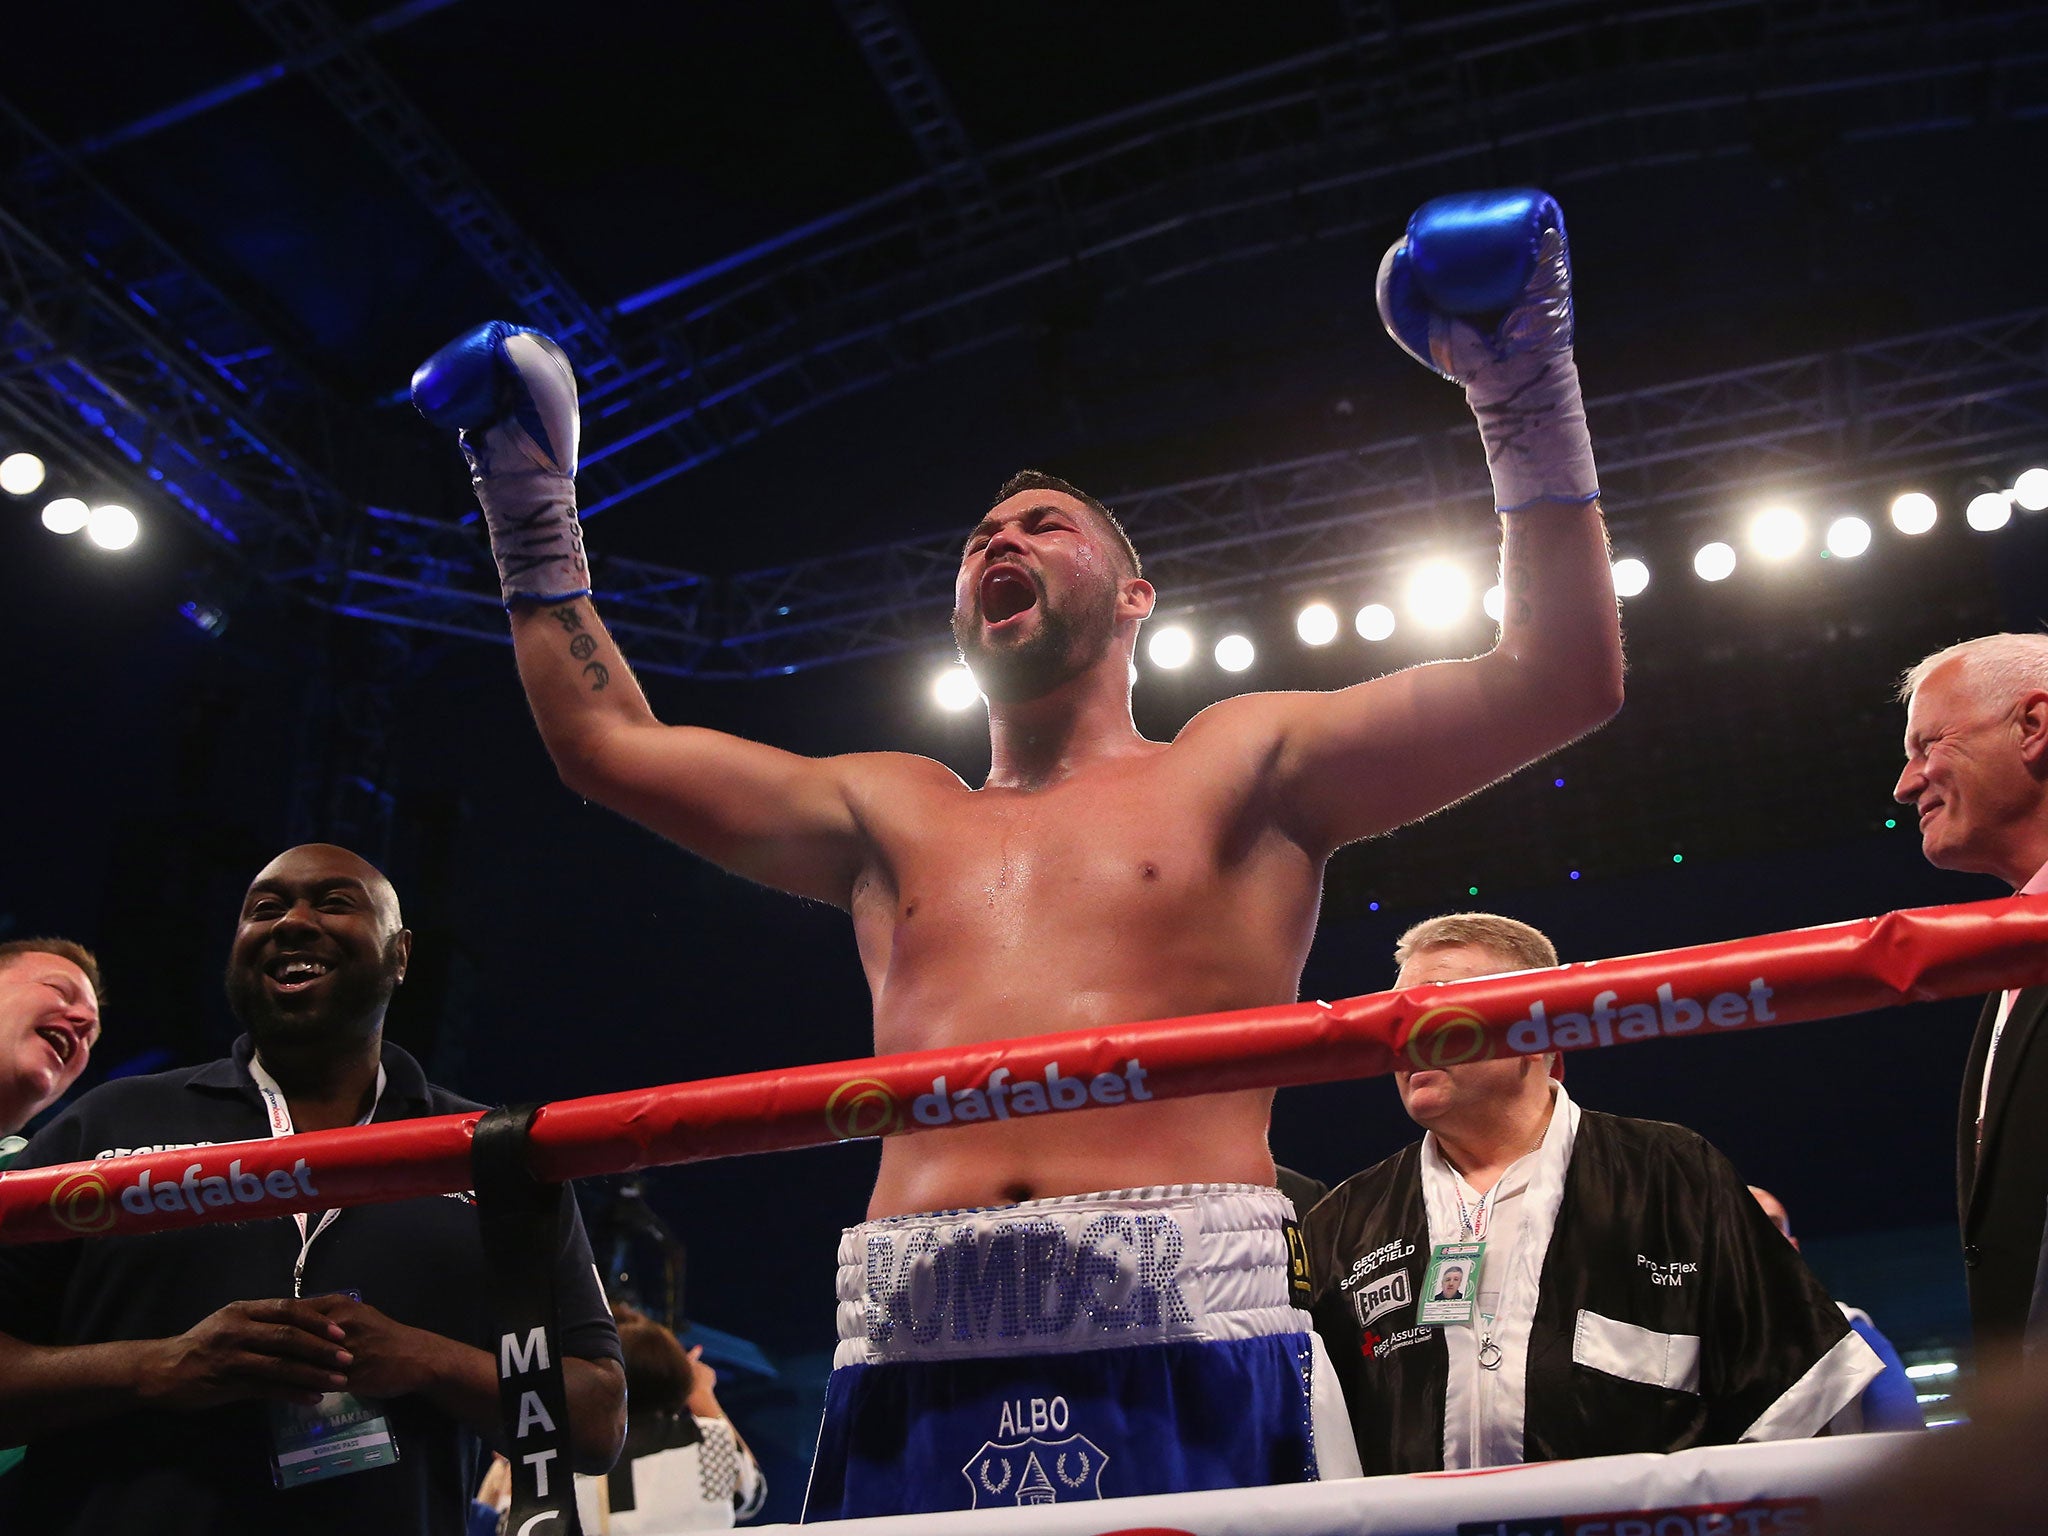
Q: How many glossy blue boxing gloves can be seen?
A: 2